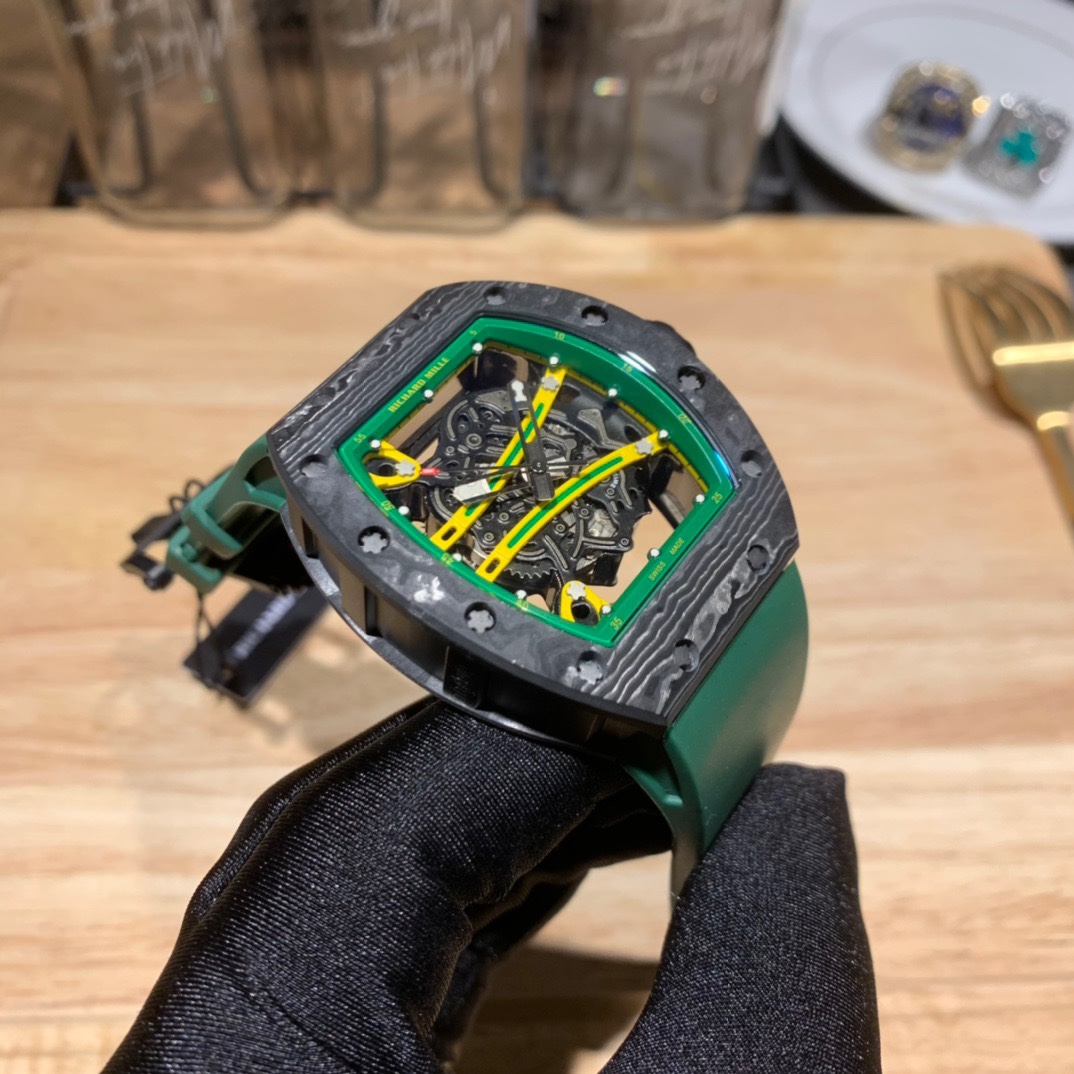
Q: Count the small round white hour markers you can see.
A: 12